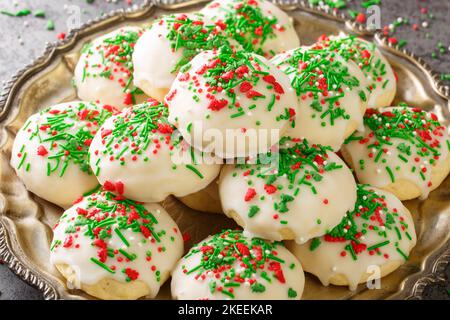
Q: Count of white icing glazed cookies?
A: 13